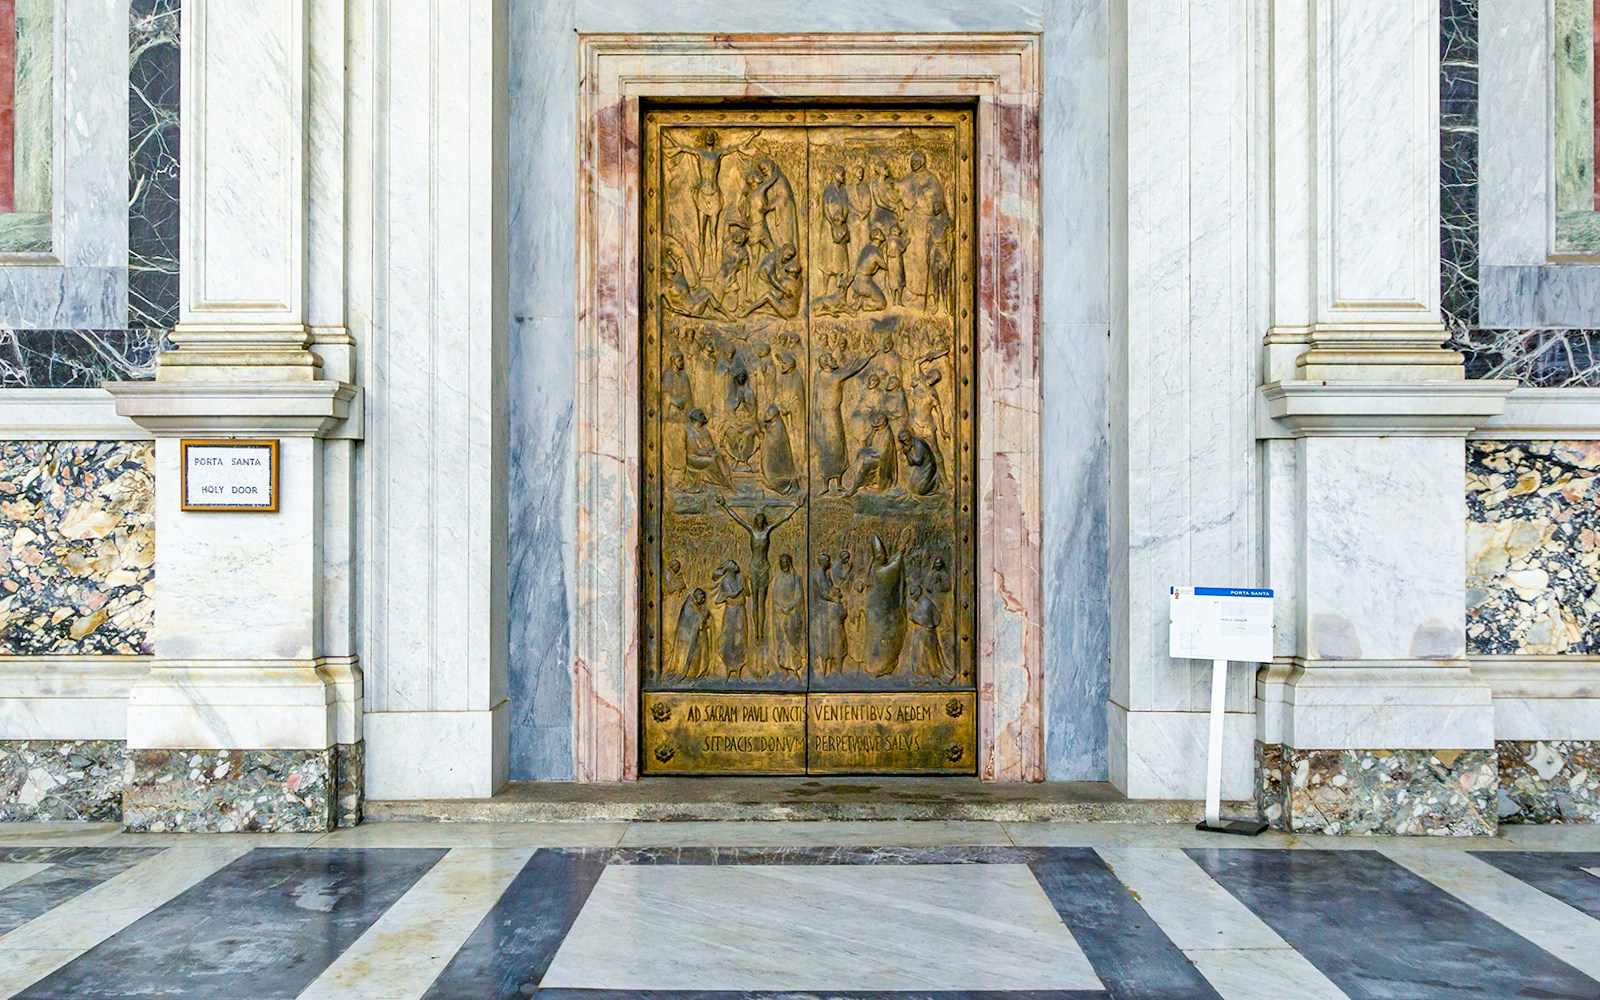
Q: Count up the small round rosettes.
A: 4